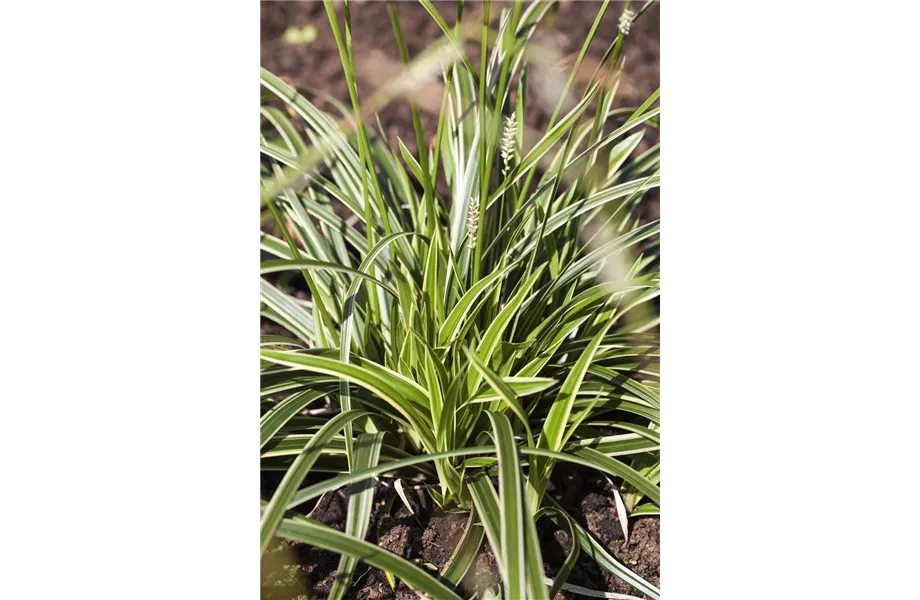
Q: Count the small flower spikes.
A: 3